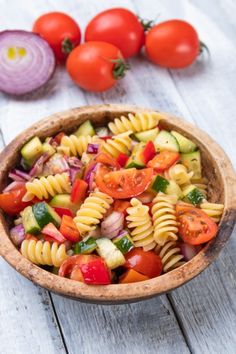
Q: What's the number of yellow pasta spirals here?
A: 11